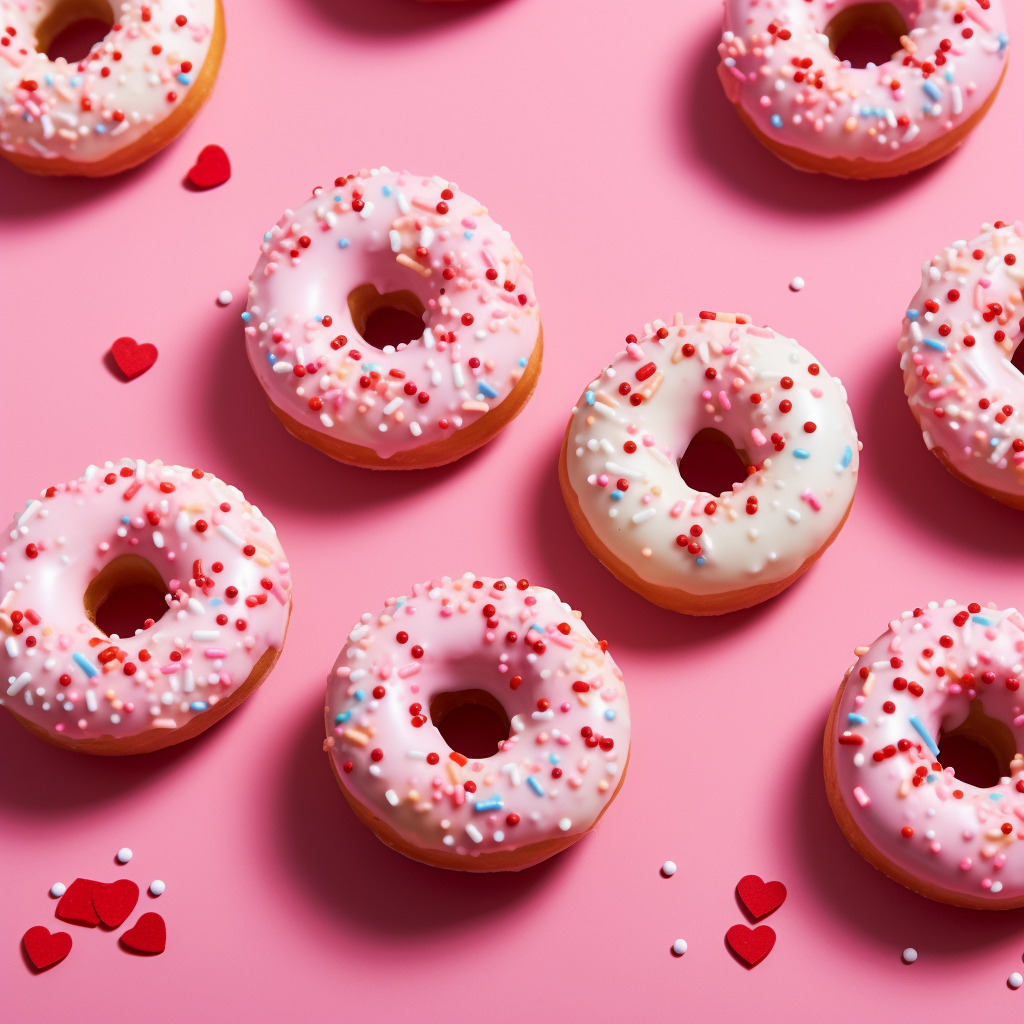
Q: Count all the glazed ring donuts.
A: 8